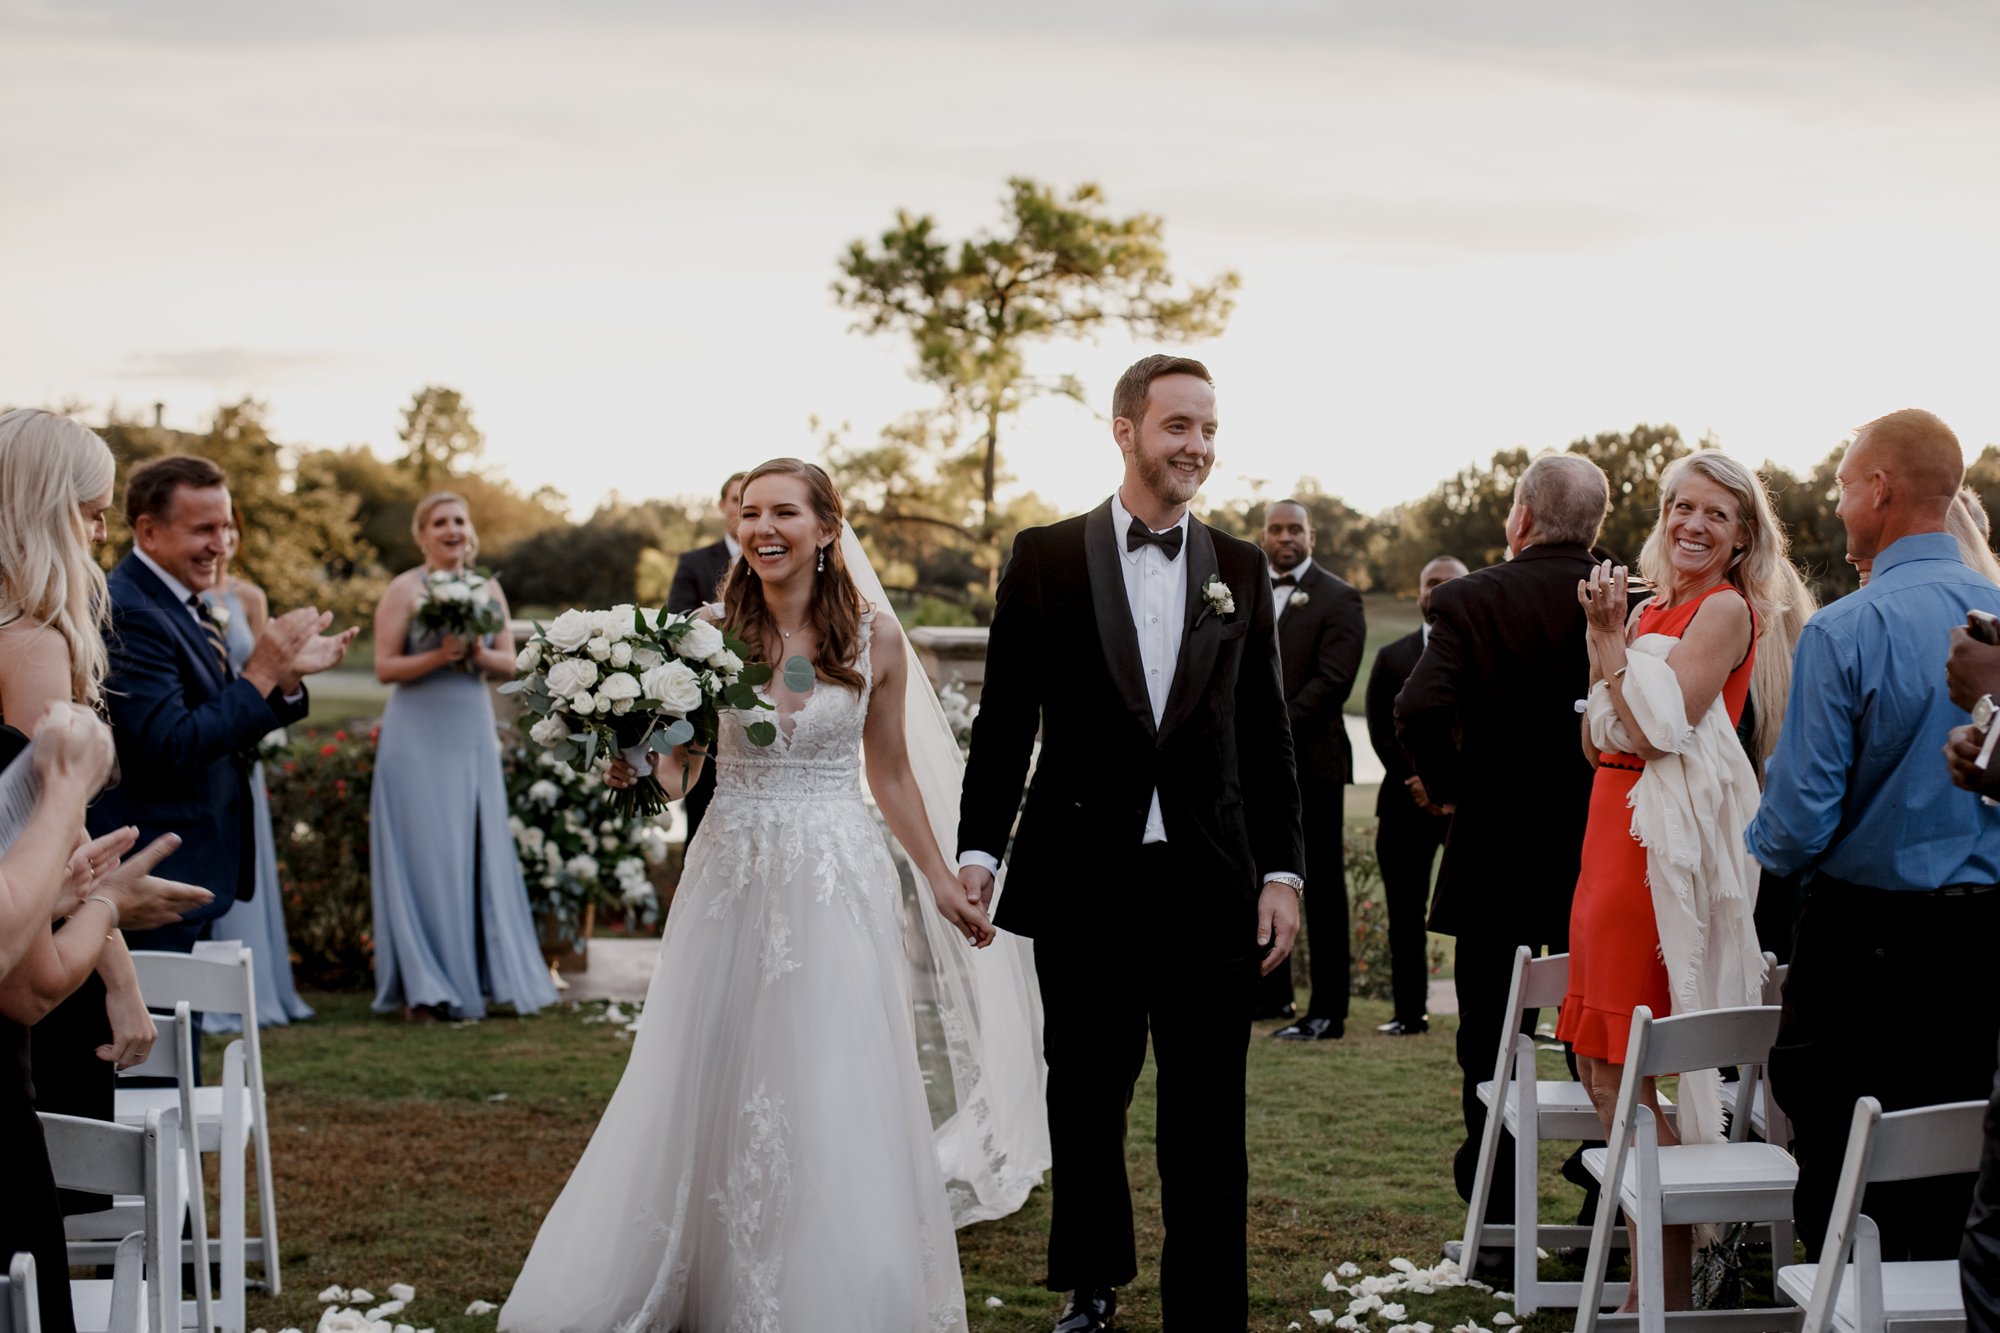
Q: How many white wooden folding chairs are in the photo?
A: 8